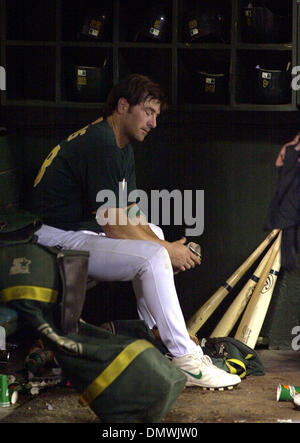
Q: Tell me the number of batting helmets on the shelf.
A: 7